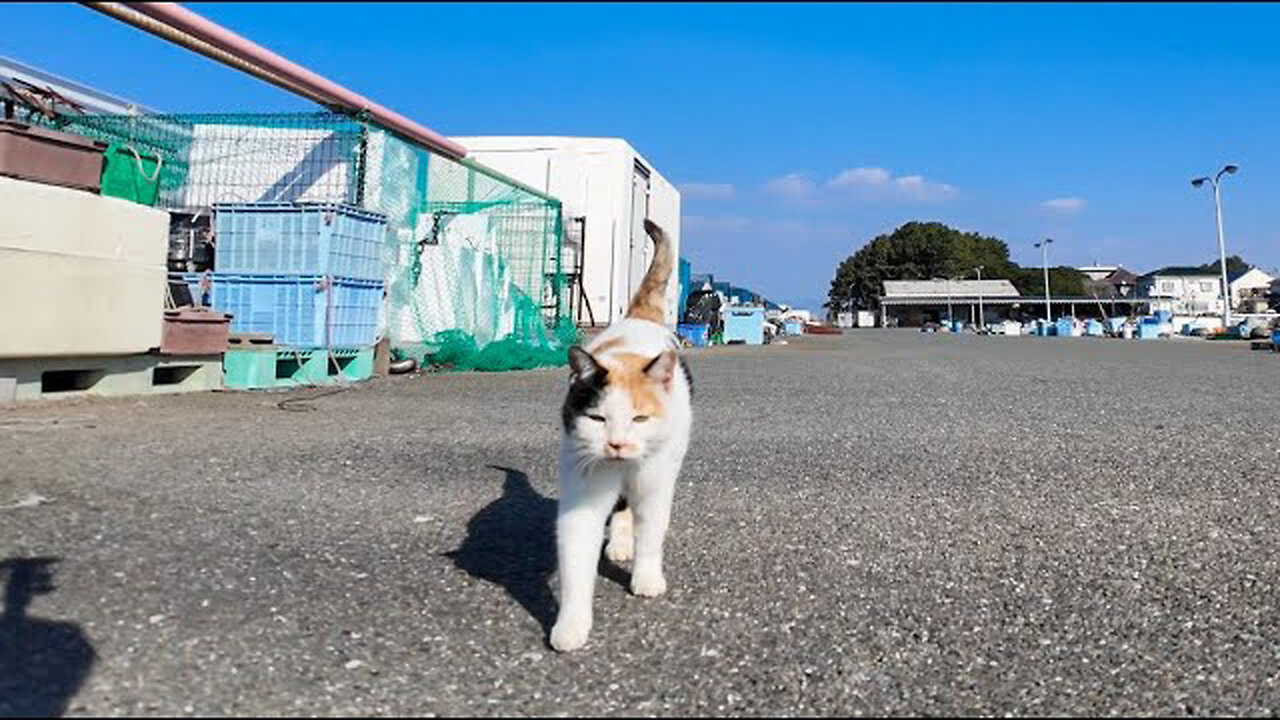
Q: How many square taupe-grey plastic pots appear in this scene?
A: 2